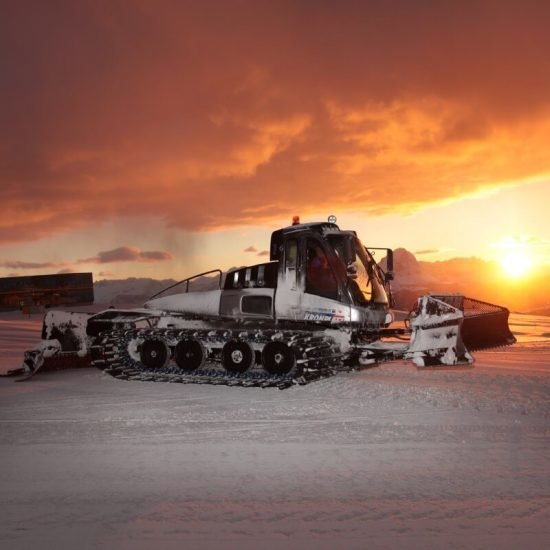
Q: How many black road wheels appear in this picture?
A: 4